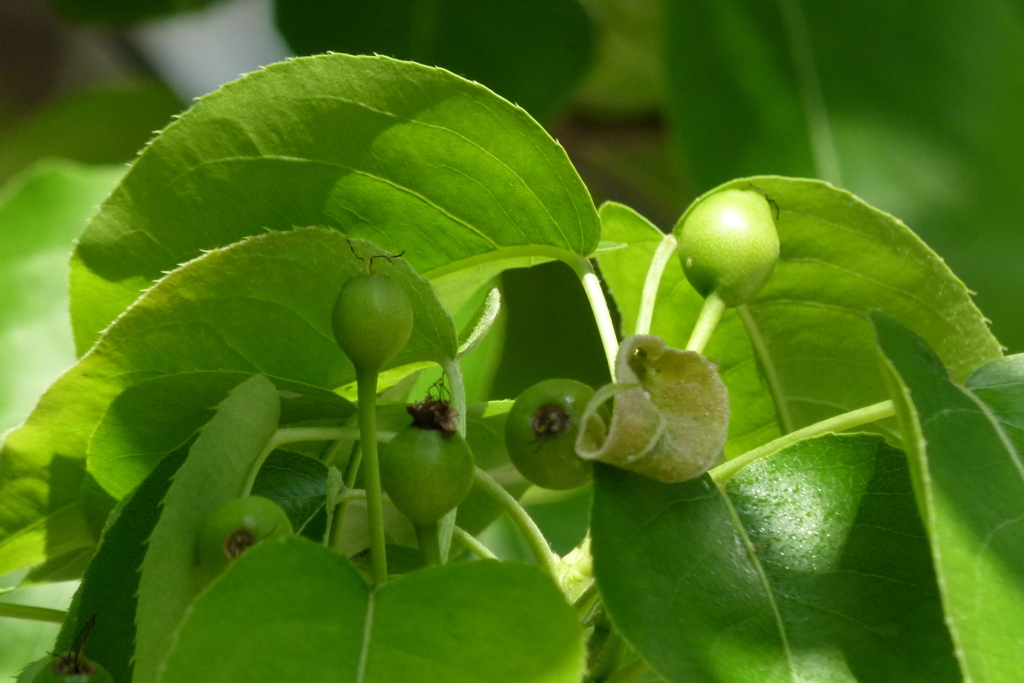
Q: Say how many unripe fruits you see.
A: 6